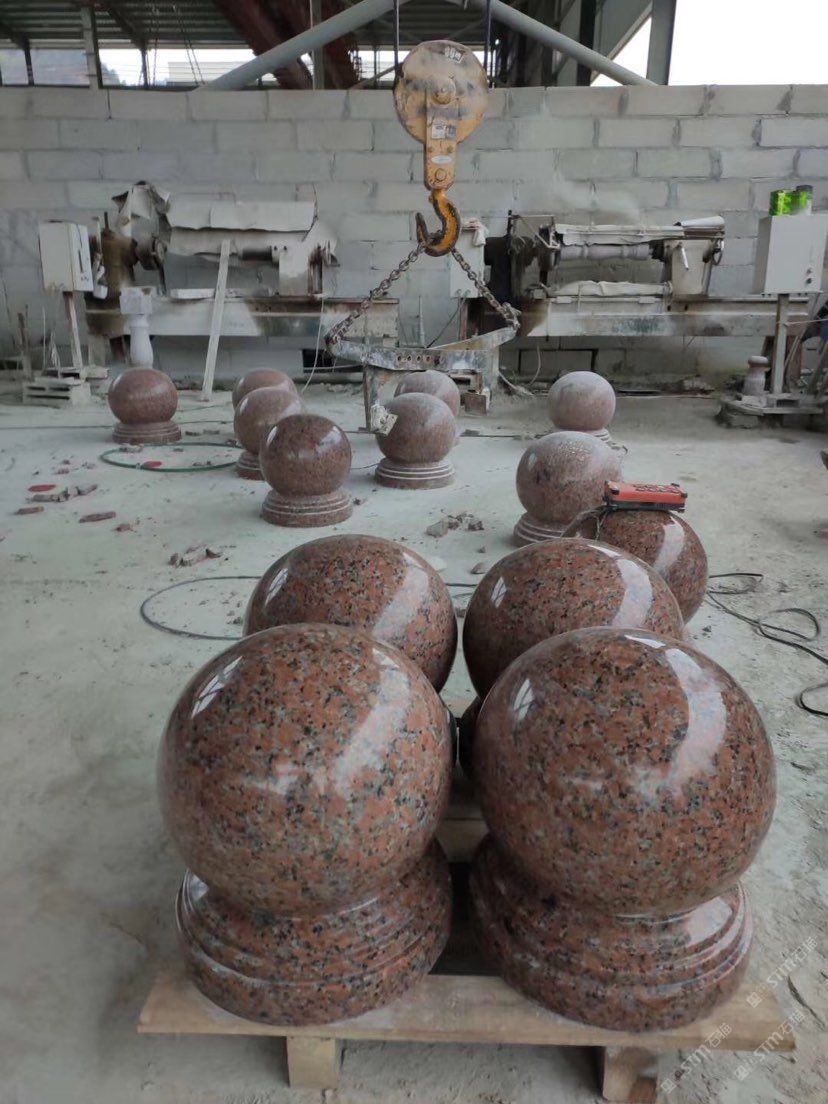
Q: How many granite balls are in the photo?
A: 13